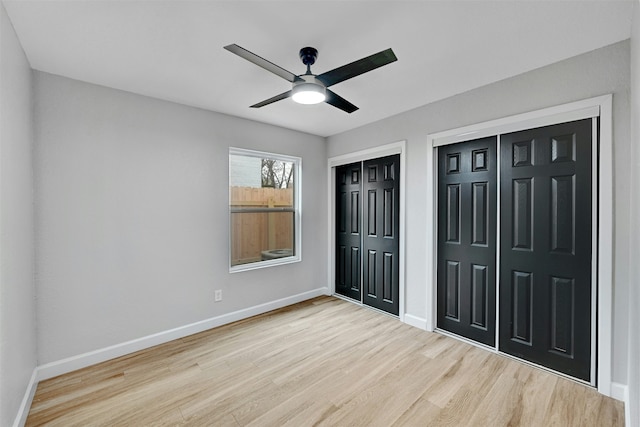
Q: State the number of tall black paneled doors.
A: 4